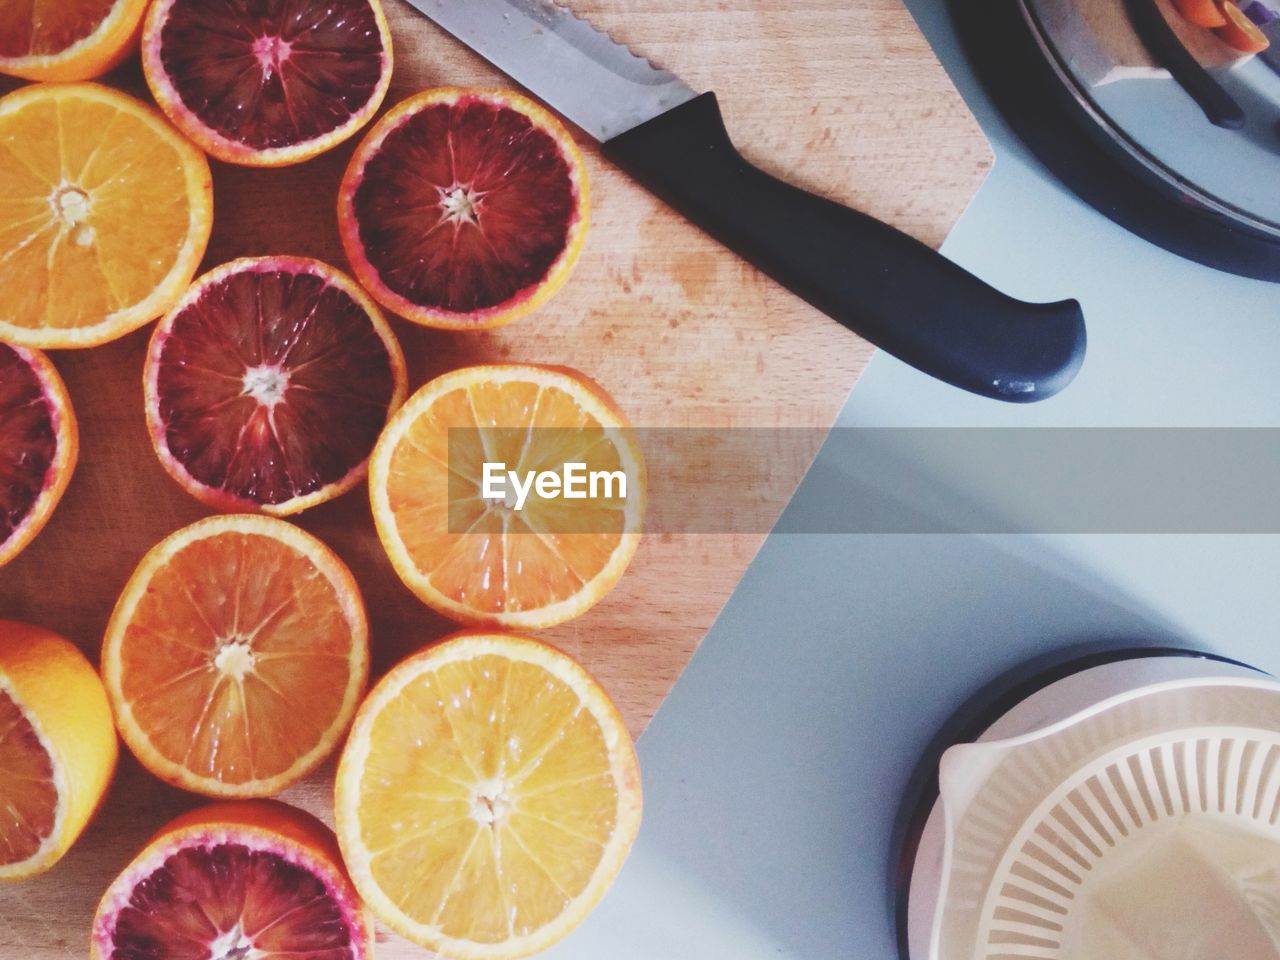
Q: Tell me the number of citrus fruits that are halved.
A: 11